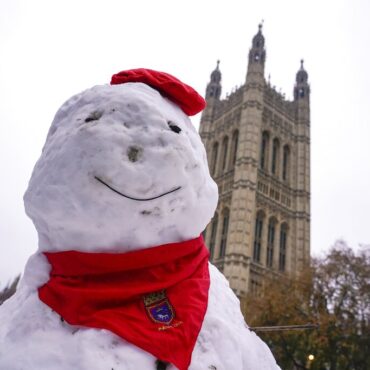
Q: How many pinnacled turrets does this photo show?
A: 3